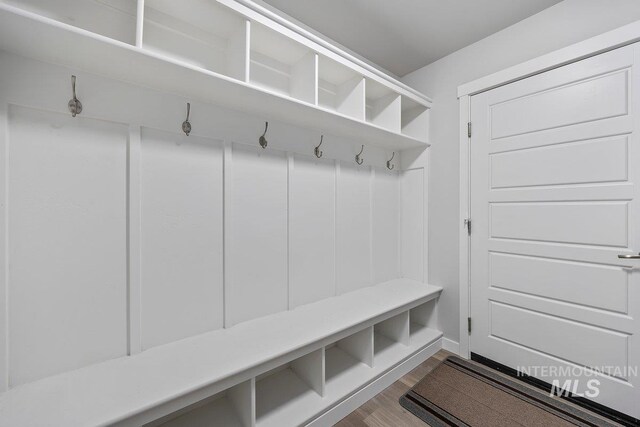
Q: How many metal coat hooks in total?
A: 6